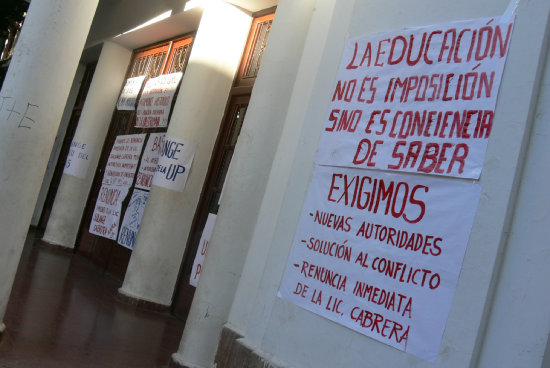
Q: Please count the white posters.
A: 11